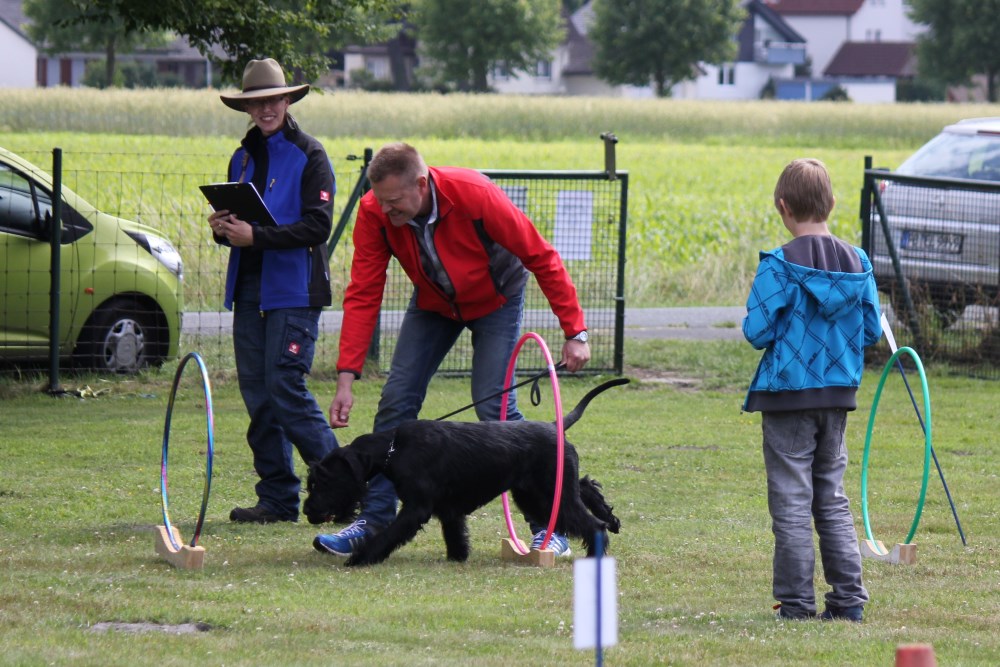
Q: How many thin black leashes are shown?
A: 1